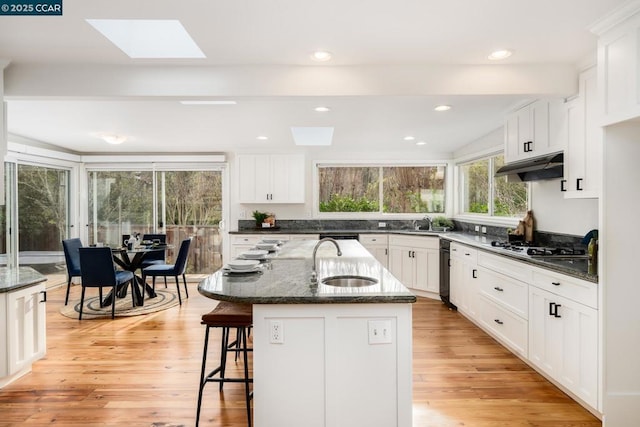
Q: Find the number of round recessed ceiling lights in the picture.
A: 7